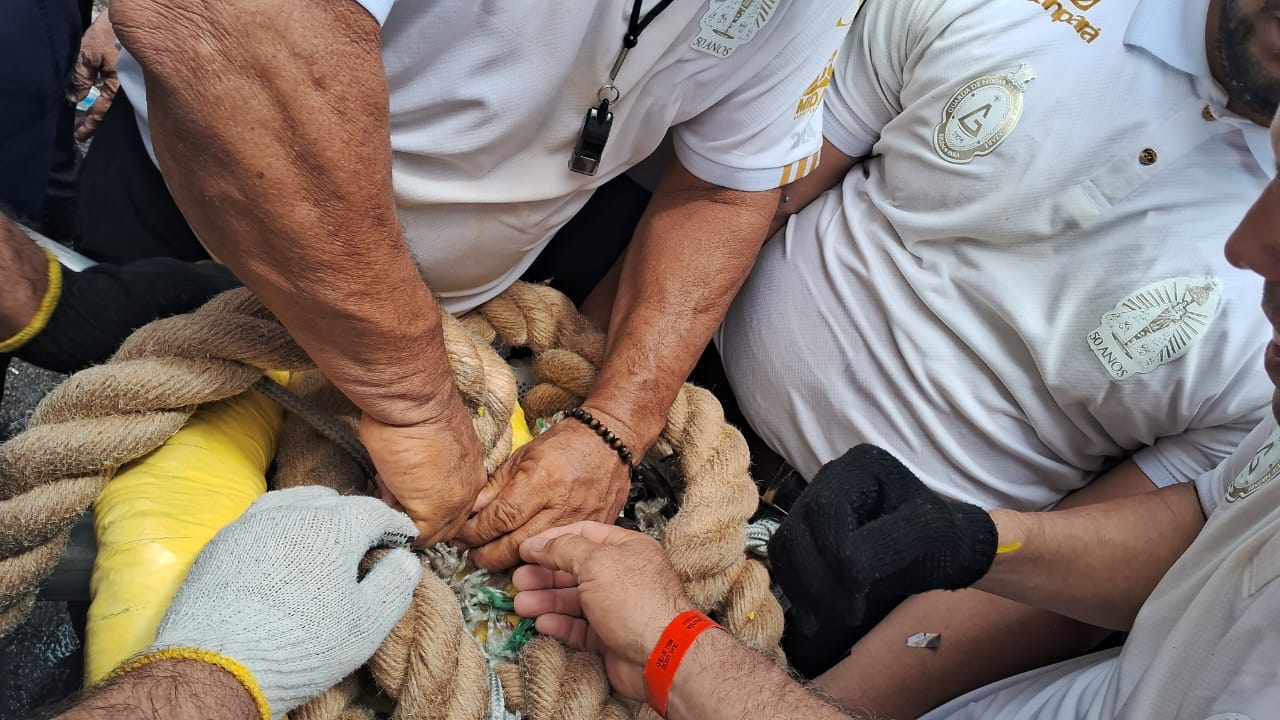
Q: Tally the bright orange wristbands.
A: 1